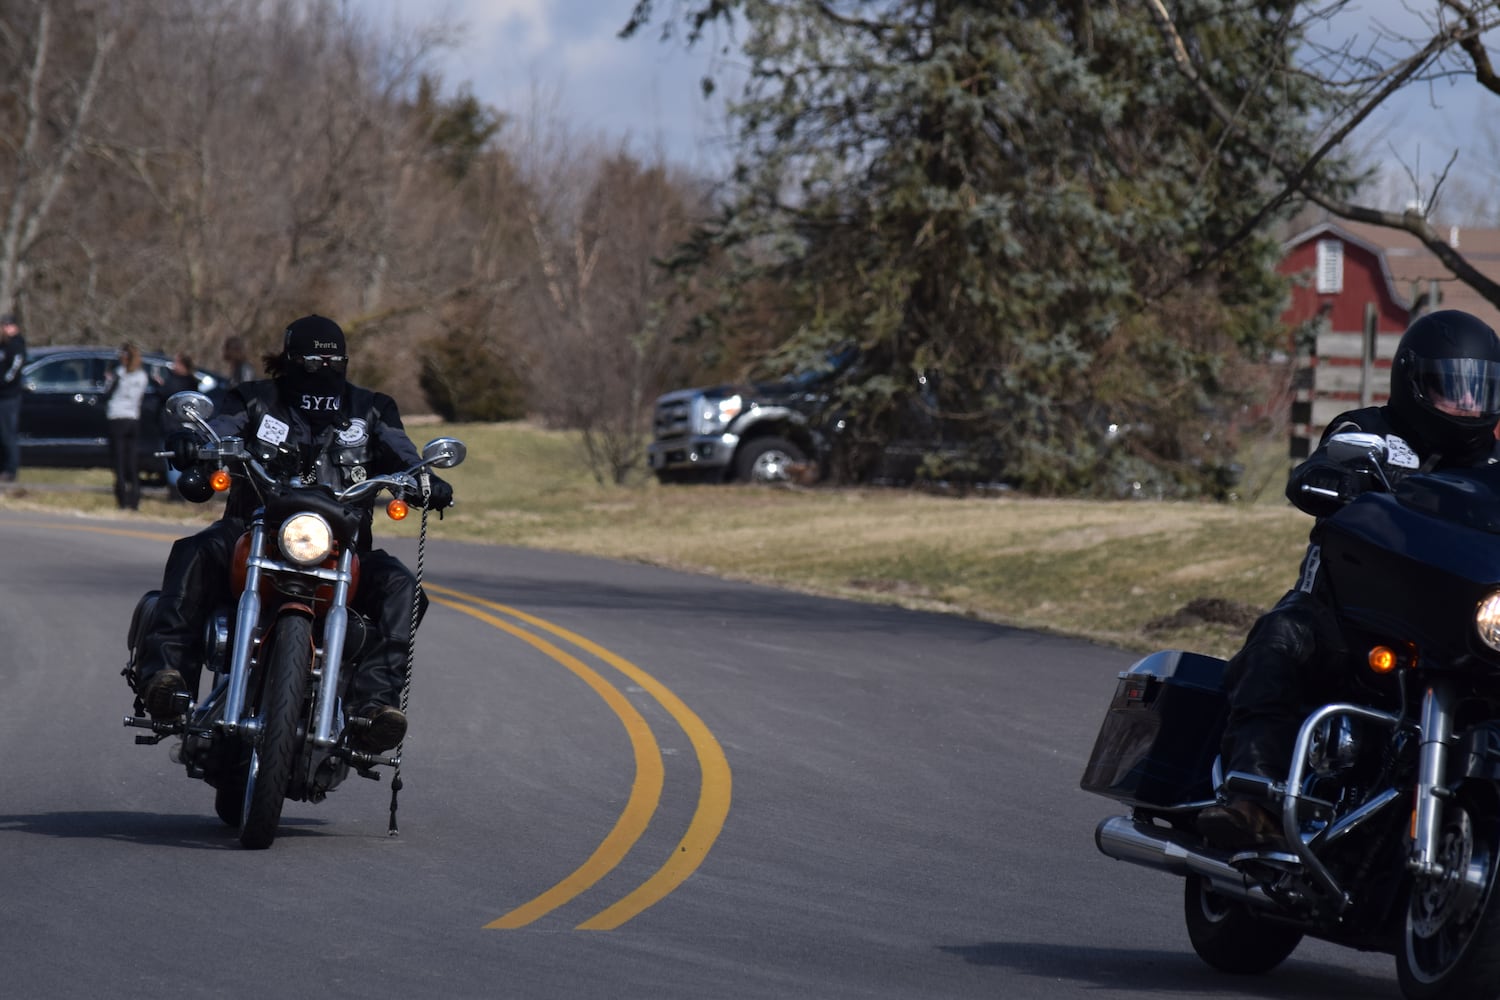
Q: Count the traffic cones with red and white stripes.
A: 0